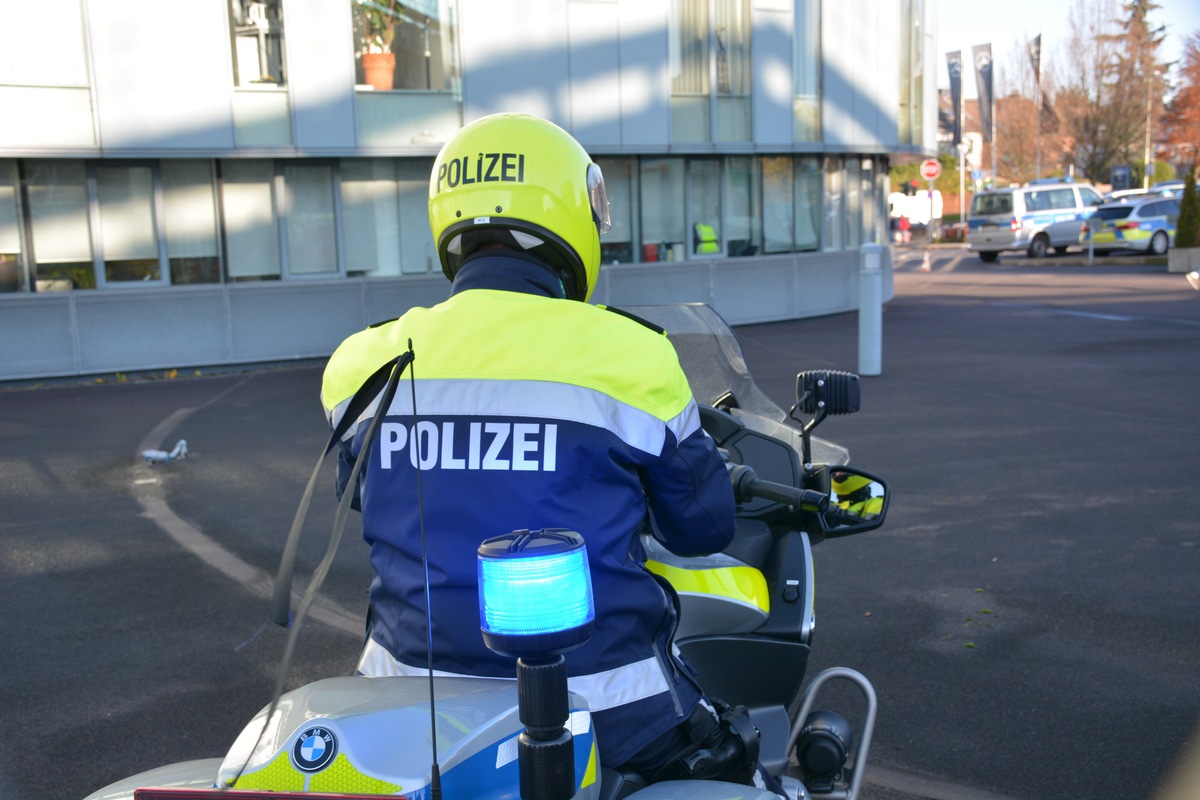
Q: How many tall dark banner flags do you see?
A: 3